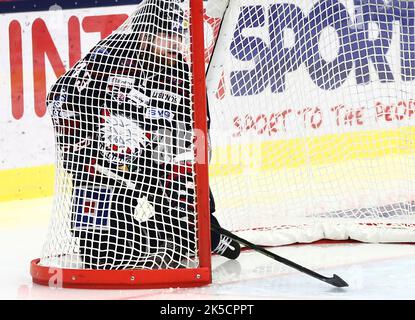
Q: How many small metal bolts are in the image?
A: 3